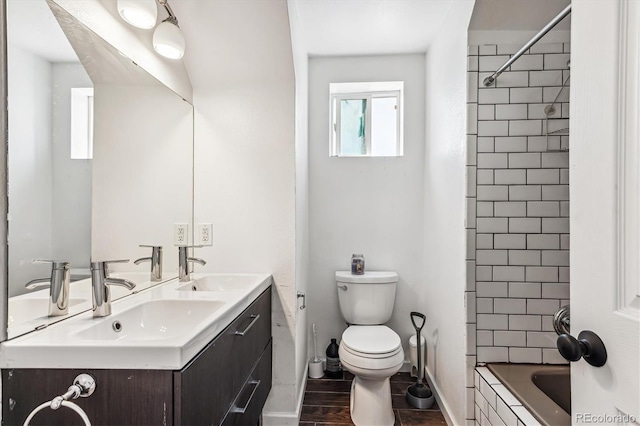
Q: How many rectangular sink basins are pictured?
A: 2